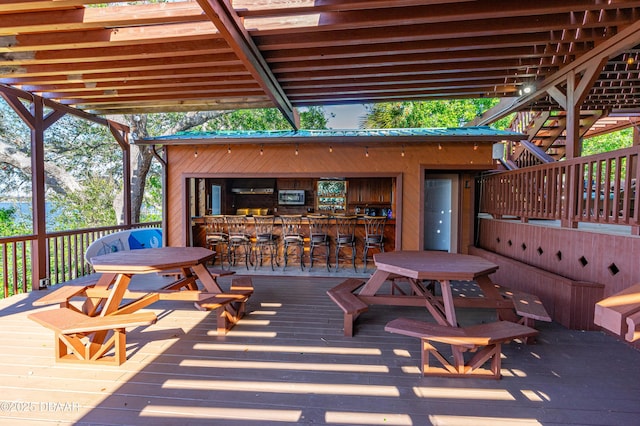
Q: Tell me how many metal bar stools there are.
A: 7